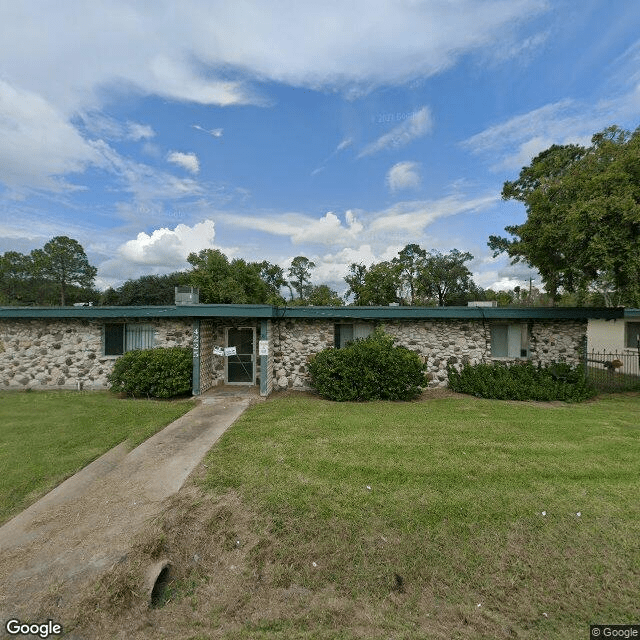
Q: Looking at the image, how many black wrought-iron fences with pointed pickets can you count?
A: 1